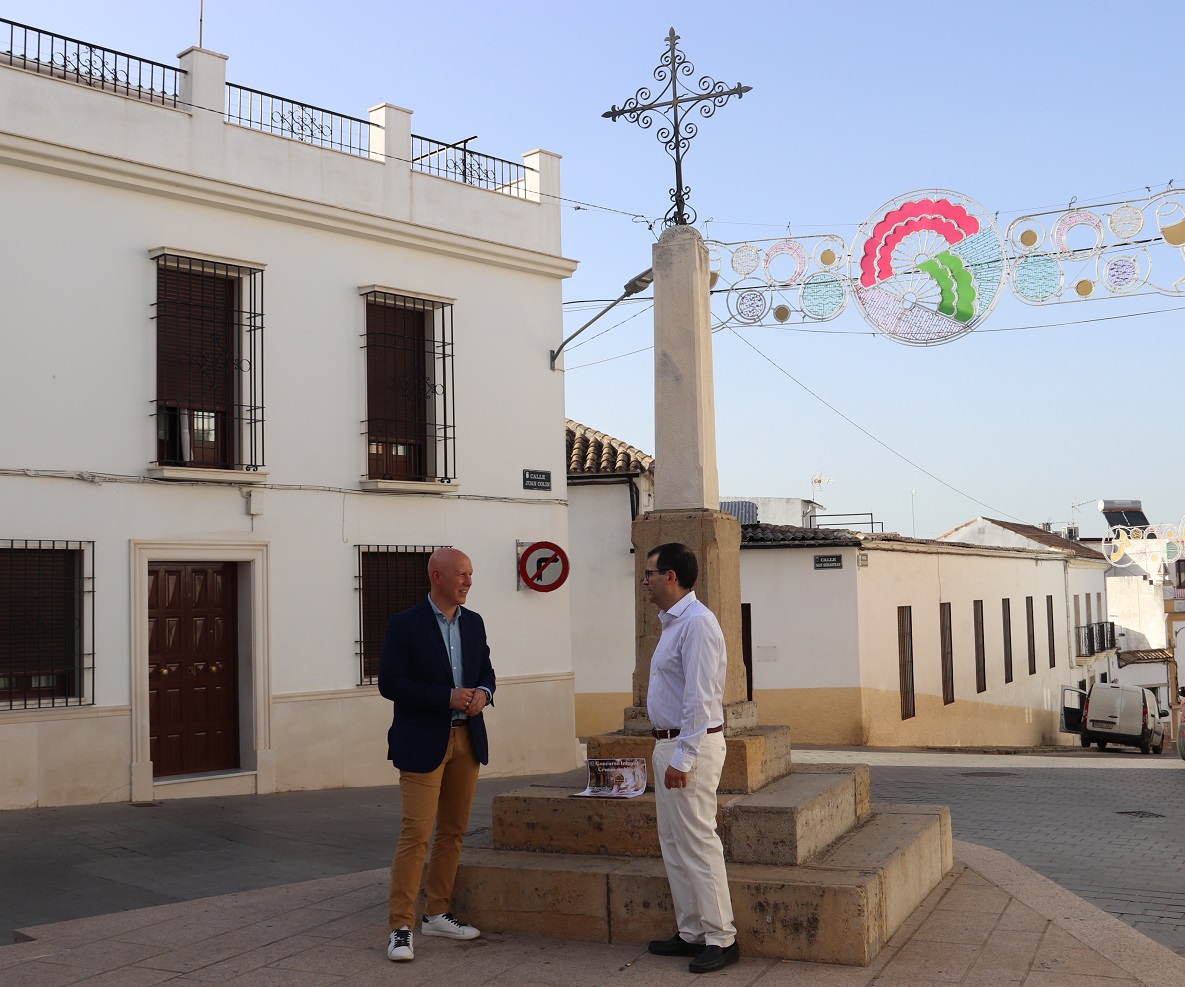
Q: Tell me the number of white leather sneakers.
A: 2